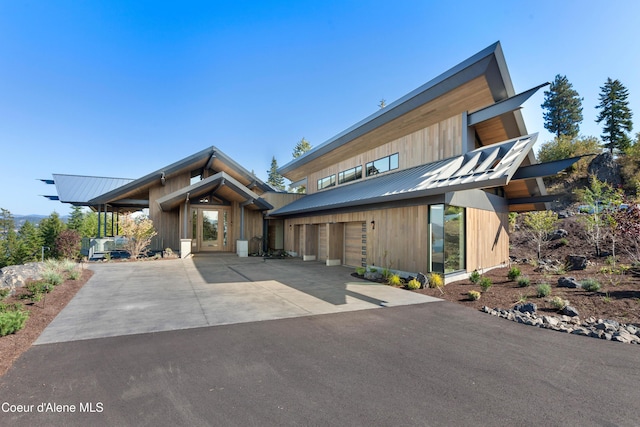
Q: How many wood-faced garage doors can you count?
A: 3